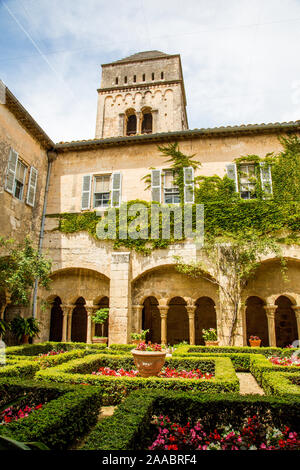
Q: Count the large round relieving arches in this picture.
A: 3